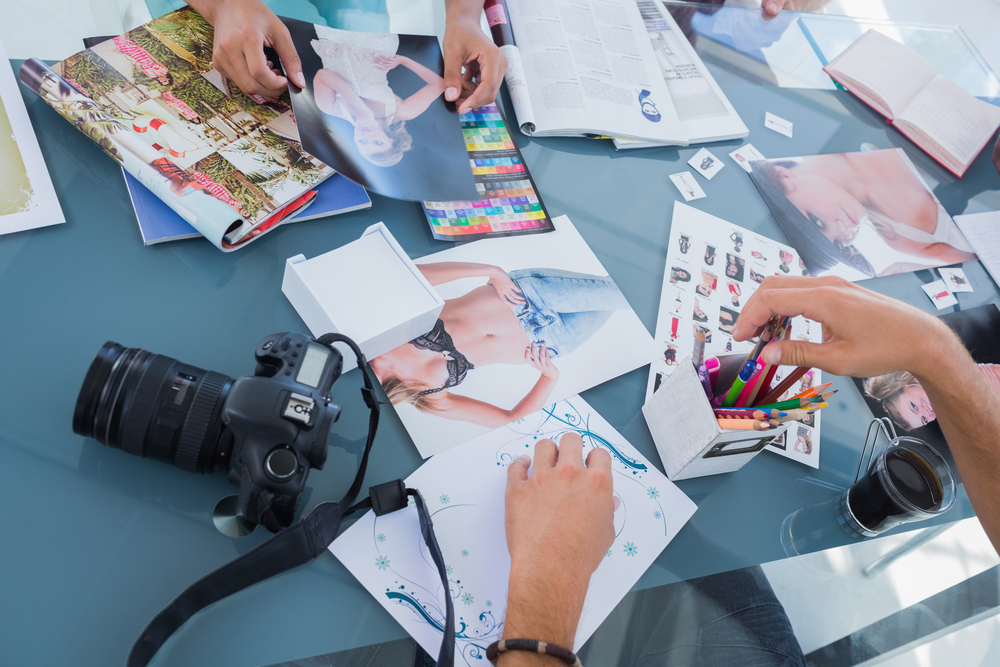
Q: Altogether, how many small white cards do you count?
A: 6